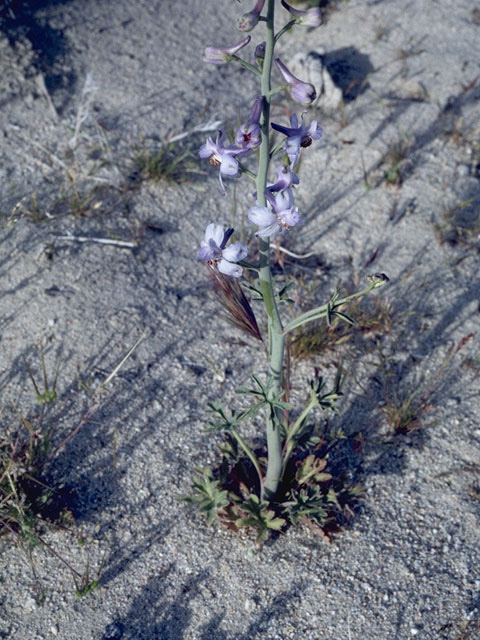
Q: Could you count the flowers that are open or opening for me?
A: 6